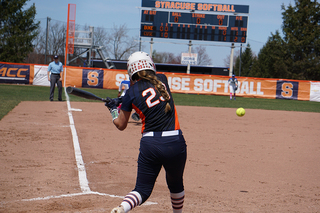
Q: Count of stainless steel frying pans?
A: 0